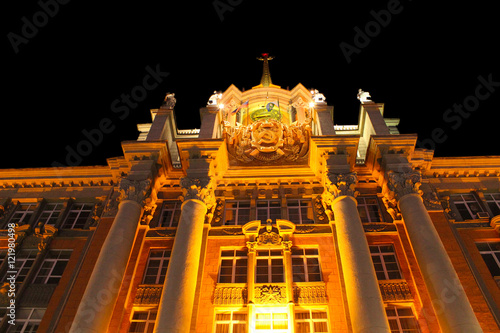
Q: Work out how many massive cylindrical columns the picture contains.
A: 4